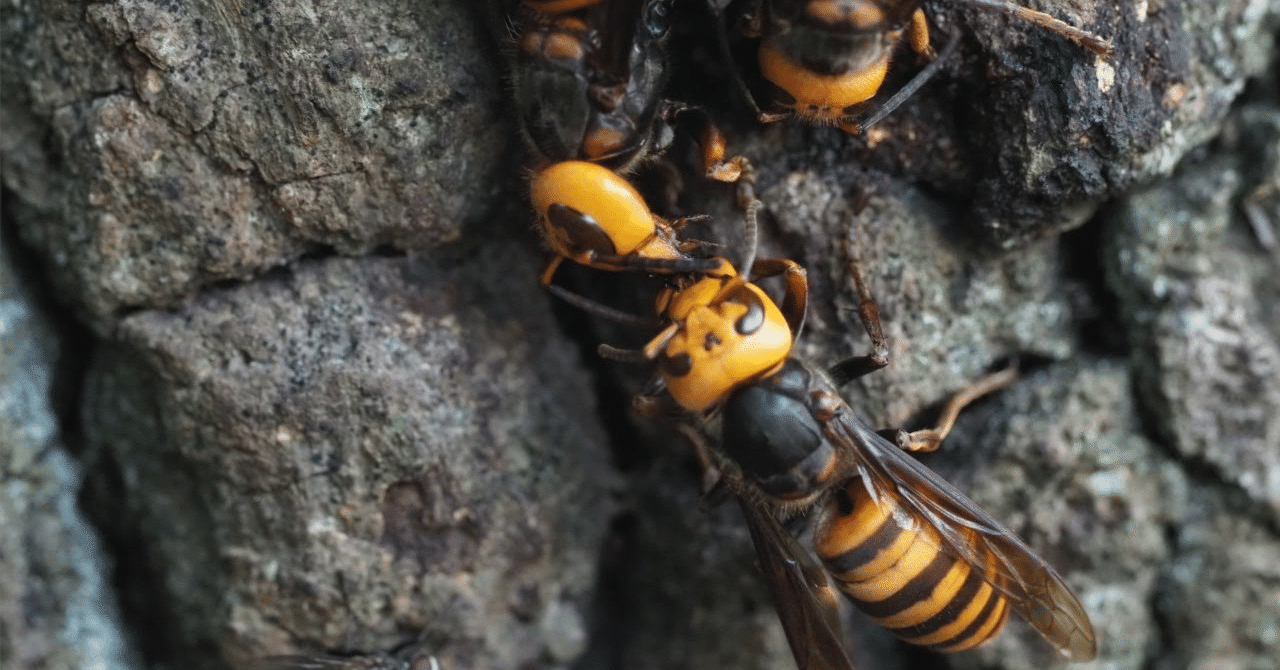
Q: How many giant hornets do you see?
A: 3